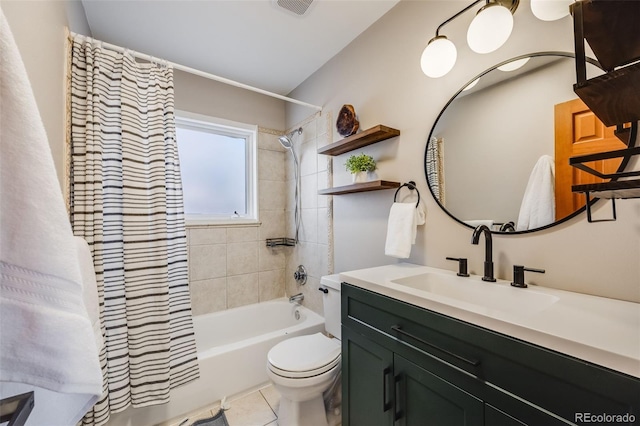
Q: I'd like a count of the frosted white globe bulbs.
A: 3